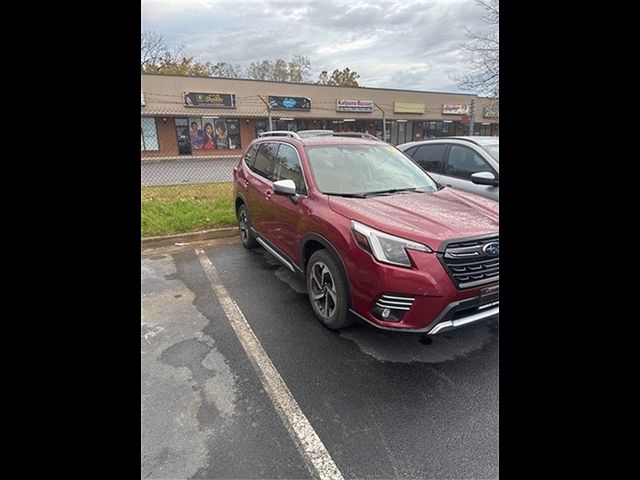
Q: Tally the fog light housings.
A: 1